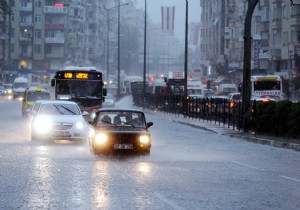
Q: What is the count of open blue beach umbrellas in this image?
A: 0